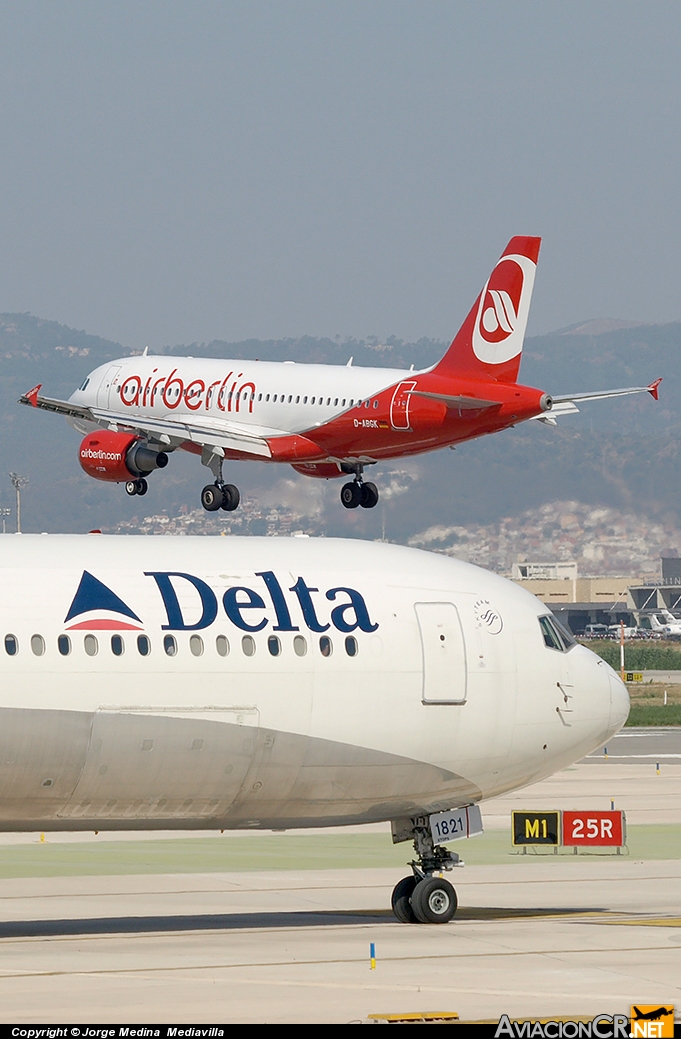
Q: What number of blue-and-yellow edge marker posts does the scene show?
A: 4